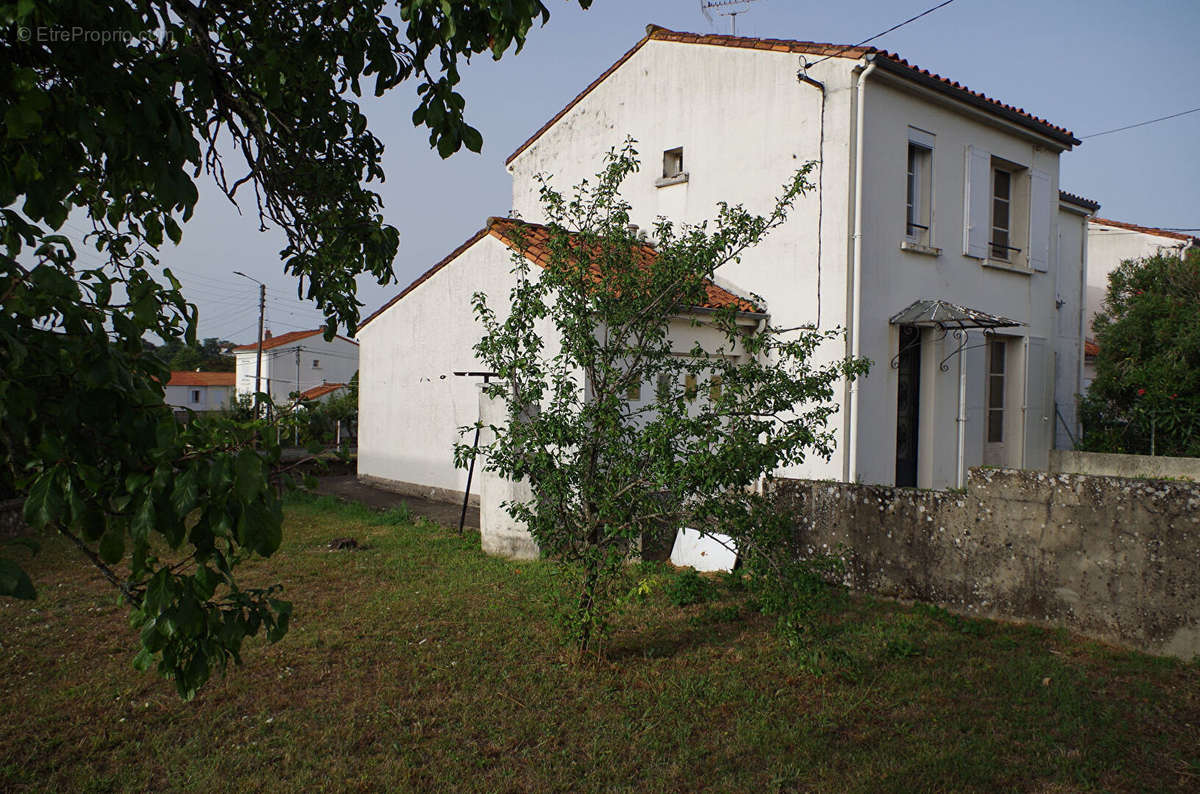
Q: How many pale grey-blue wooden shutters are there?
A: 4